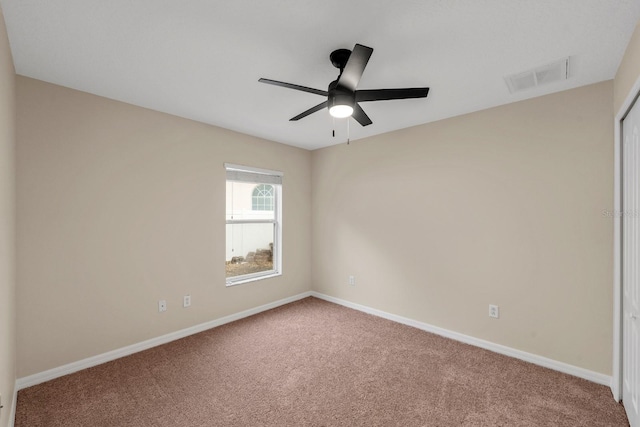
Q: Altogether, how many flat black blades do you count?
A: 5